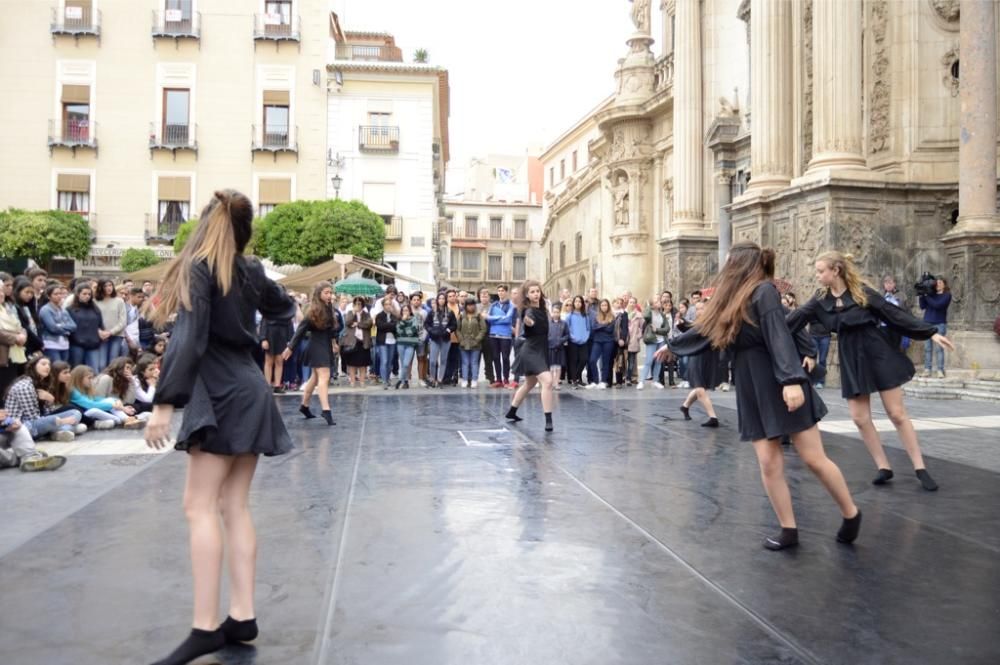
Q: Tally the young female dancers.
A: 6